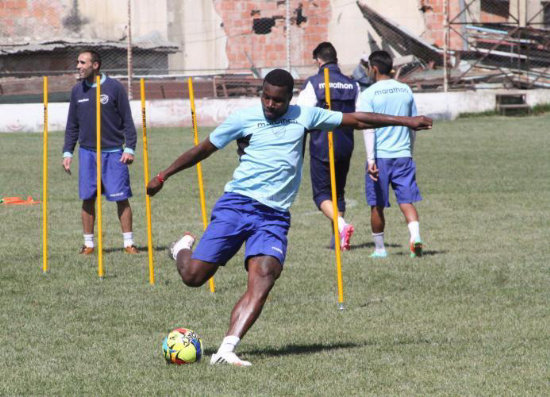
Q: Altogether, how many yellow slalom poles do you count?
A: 5